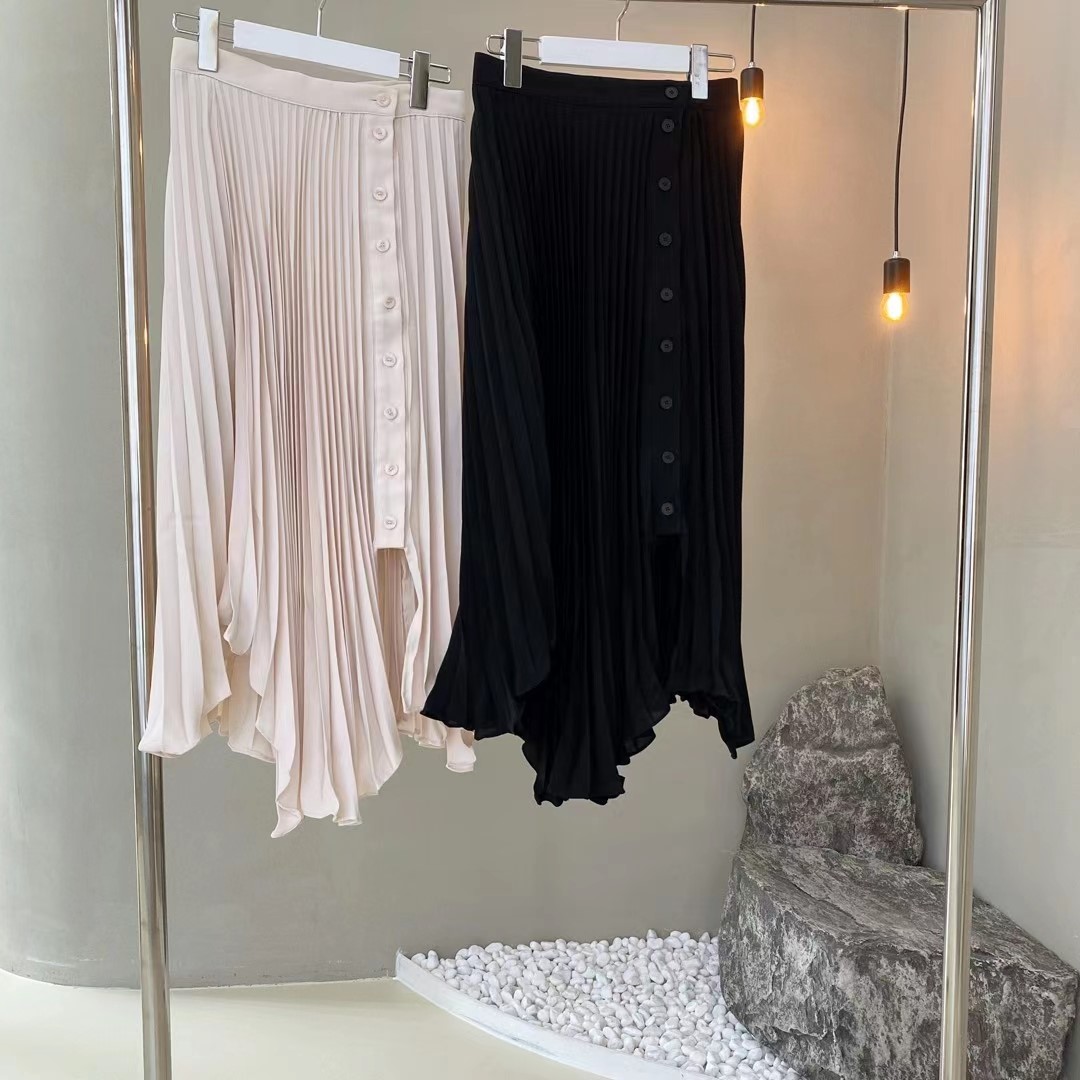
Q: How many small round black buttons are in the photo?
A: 9